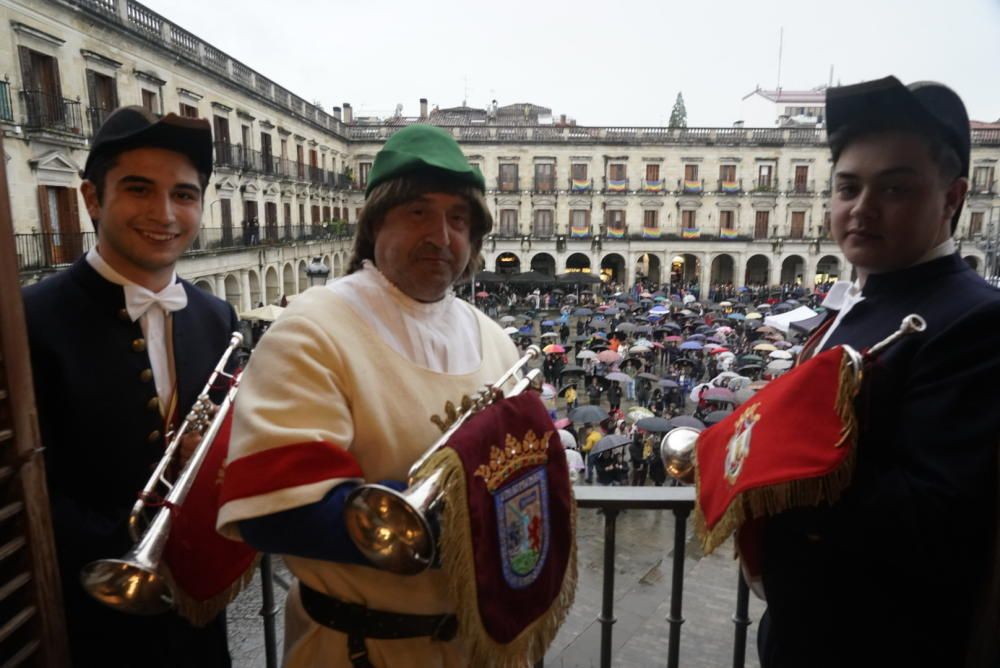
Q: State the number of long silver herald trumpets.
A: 3